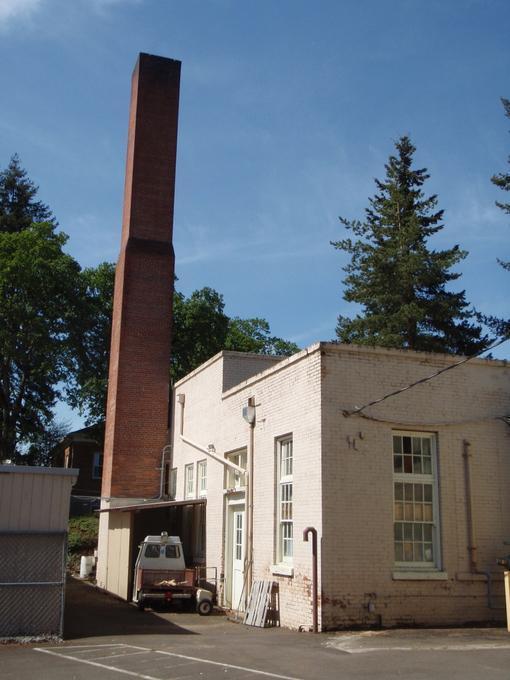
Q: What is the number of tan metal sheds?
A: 1